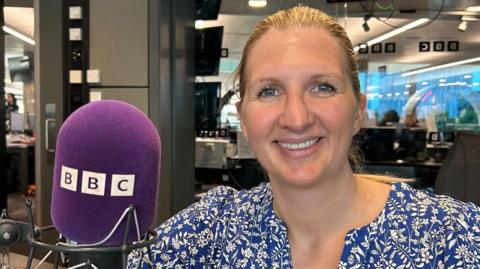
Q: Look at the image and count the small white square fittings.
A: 5